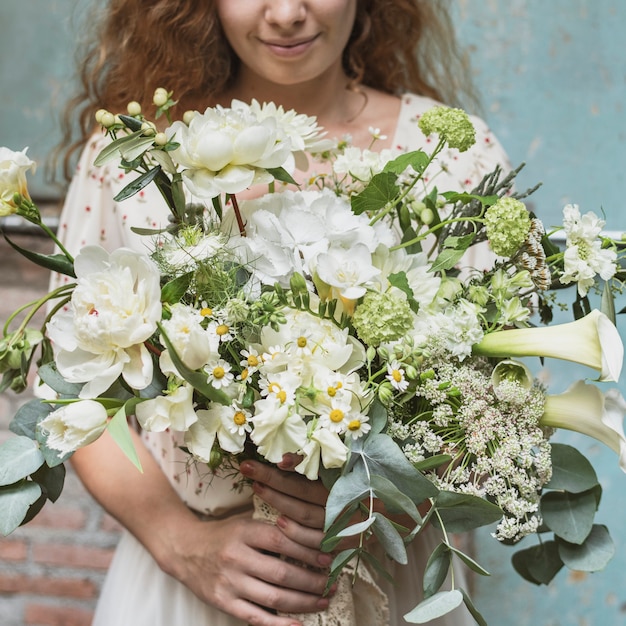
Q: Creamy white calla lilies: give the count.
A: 2